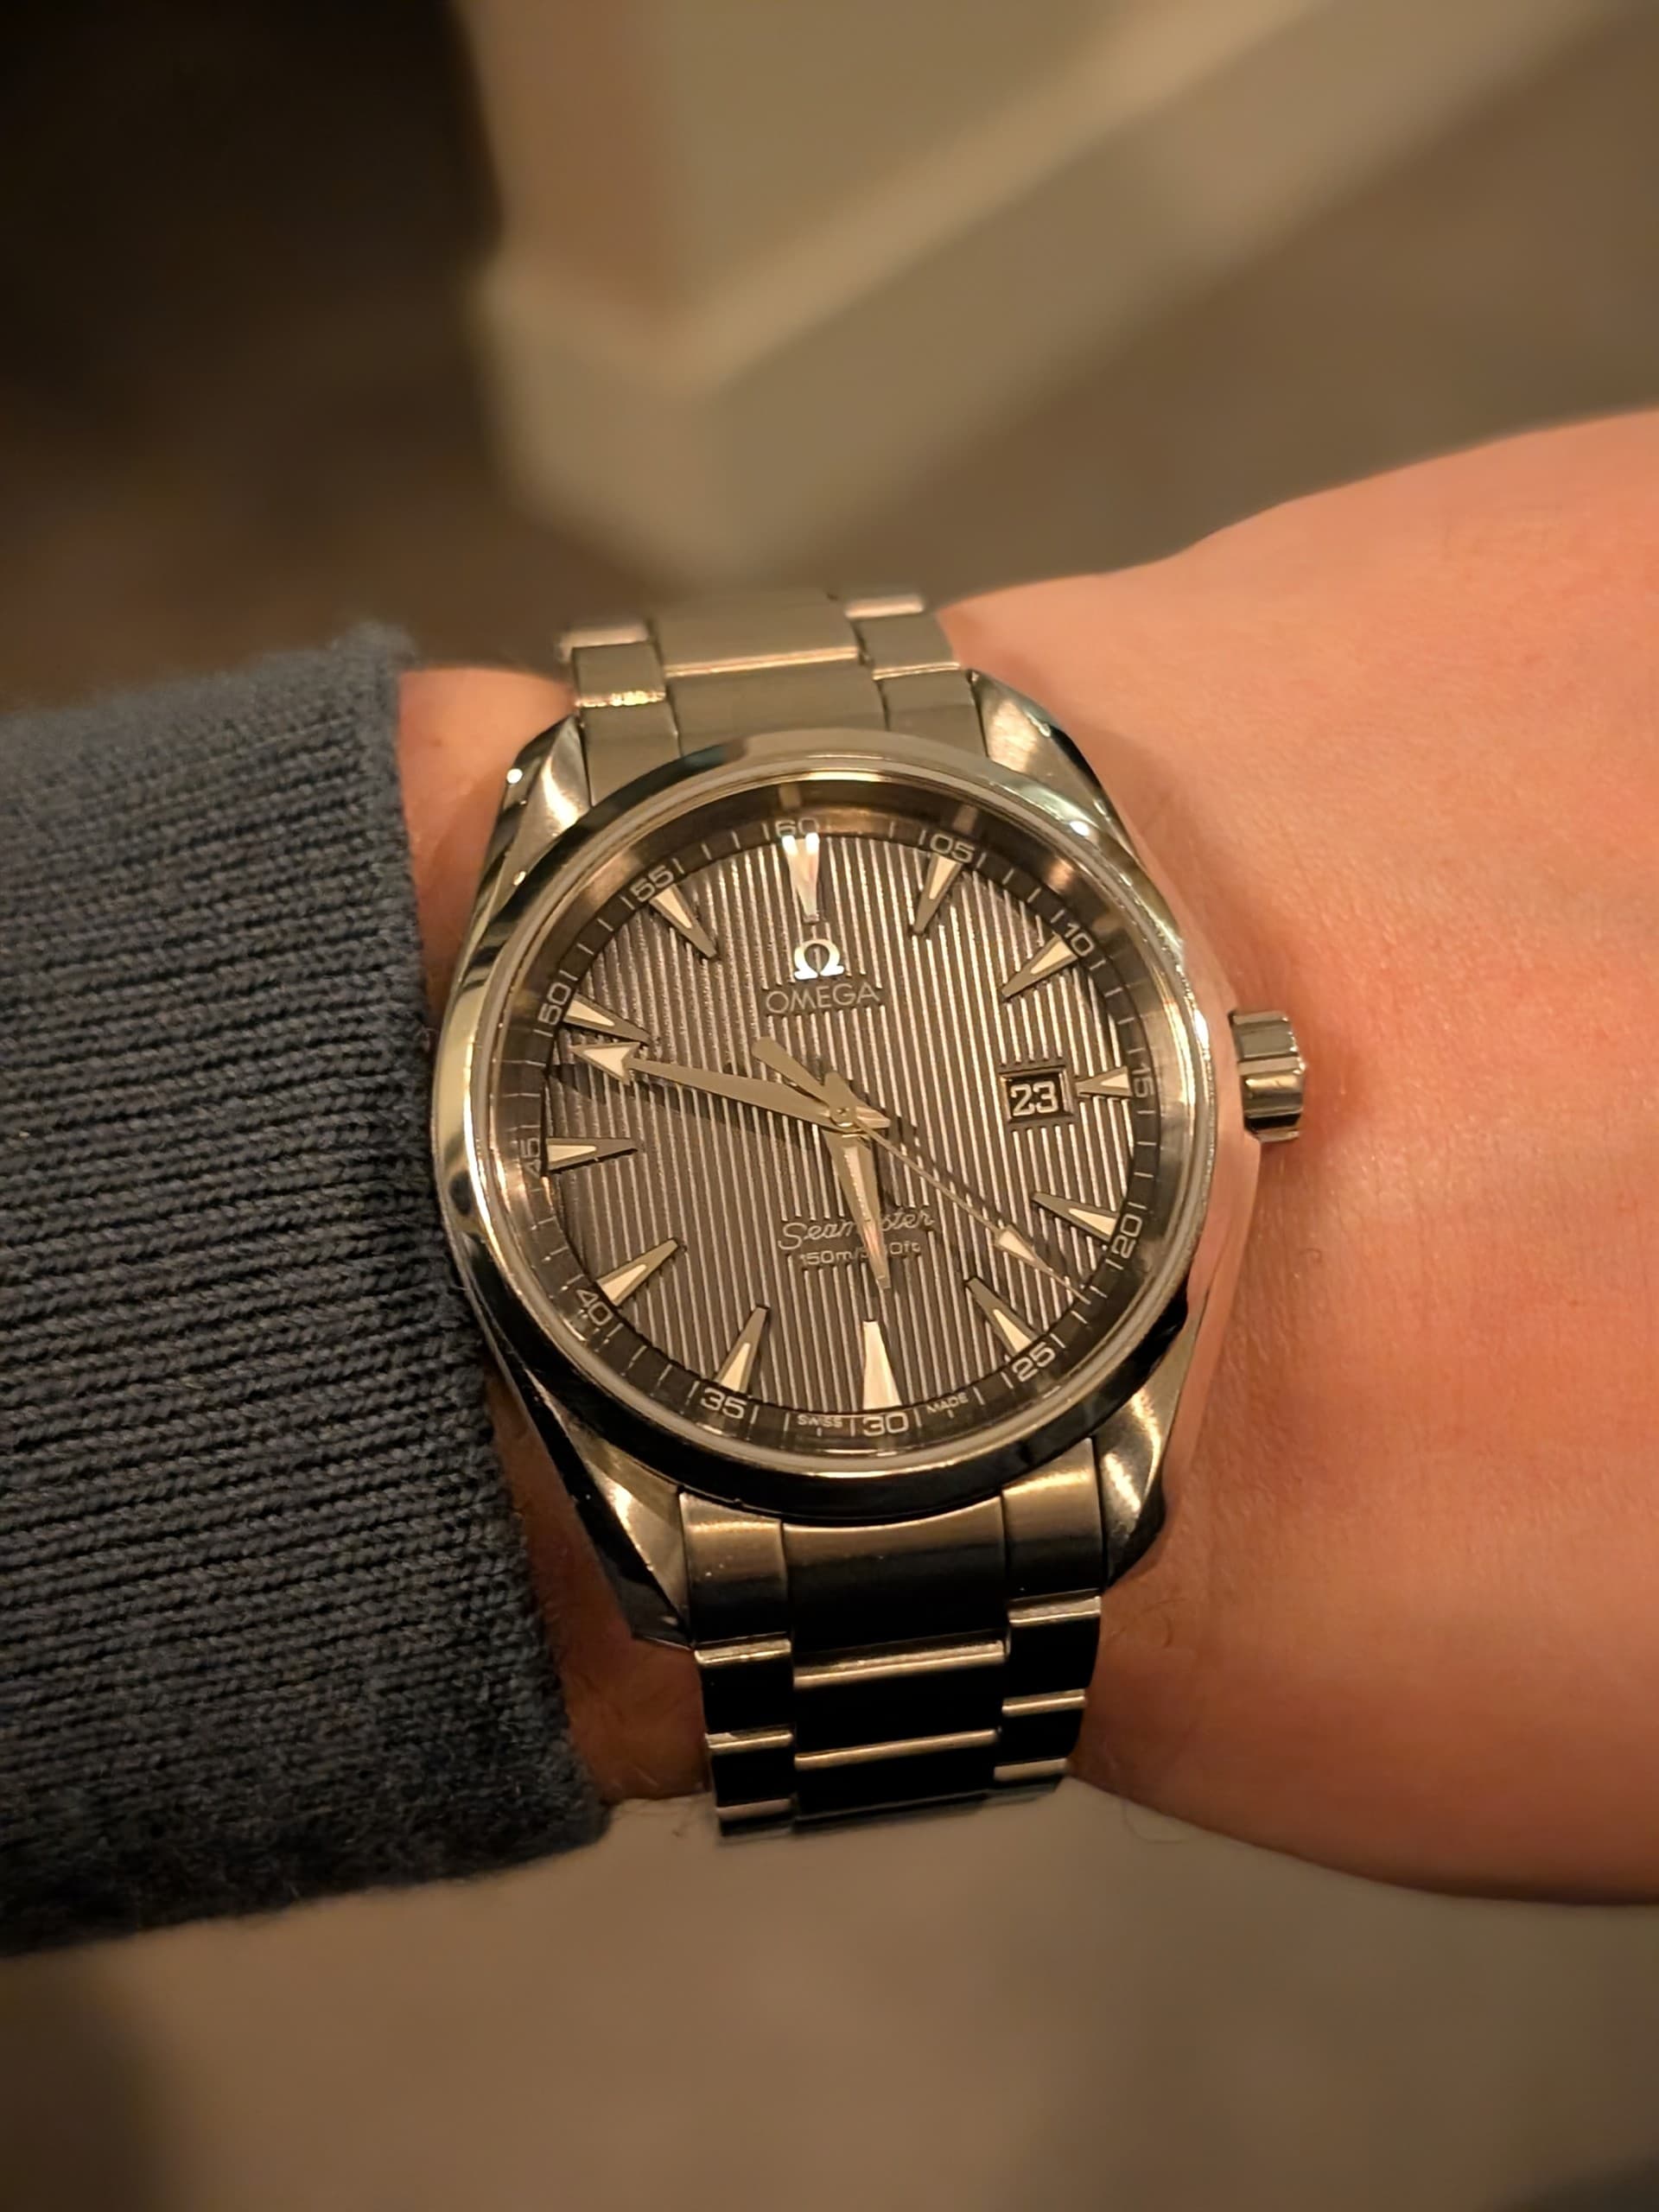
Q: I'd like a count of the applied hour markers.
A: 12